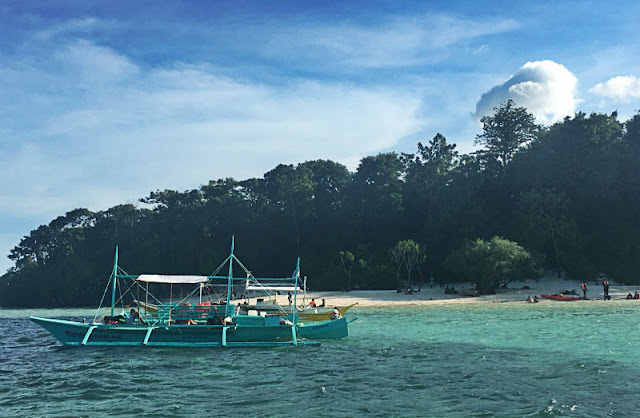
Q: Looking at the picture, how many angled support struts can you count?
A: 4